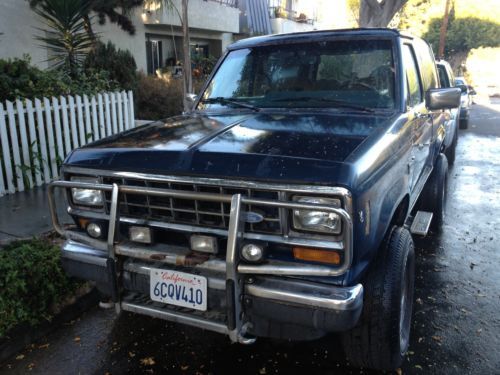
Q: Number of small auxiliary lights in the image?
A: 4